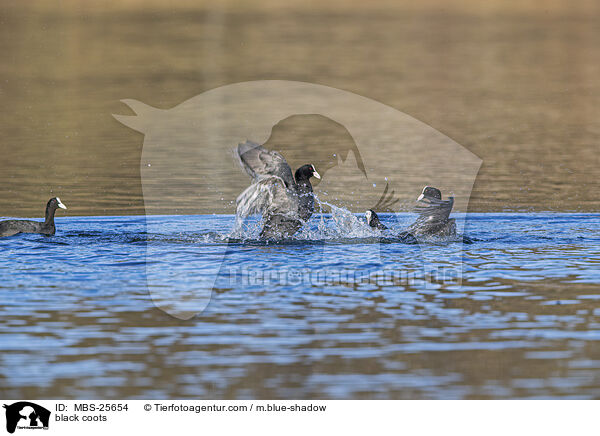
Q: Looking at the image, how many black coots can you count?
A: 4